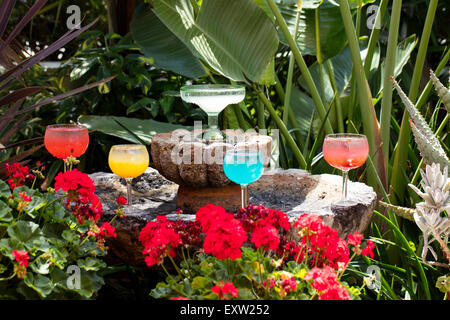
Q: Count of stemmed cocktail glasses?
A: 5